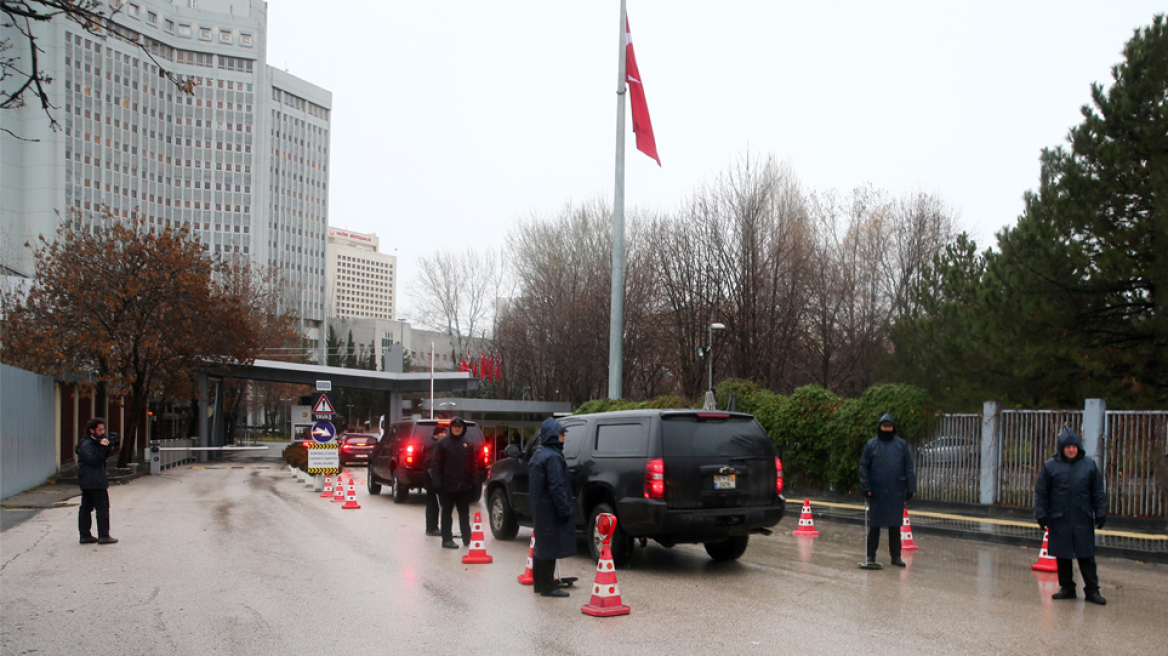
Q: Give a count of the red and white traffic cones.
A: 9